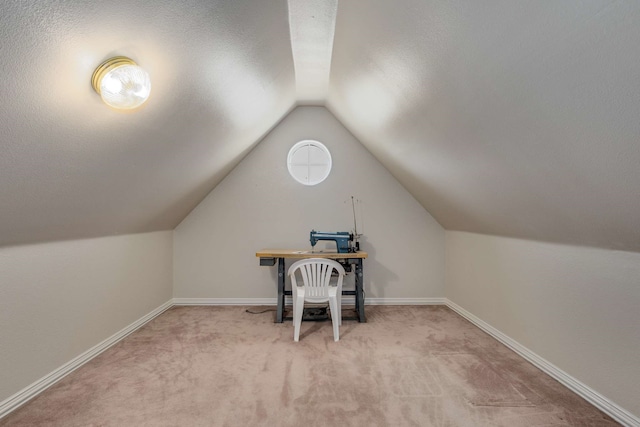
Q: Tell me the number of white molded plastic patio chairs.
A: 1